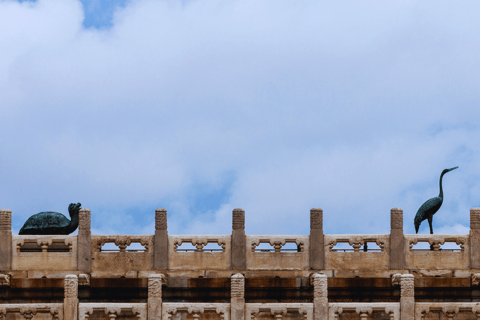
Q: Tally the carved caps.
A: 12